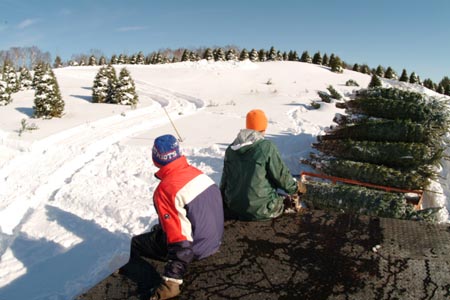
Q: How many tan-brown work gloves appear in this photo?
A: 2